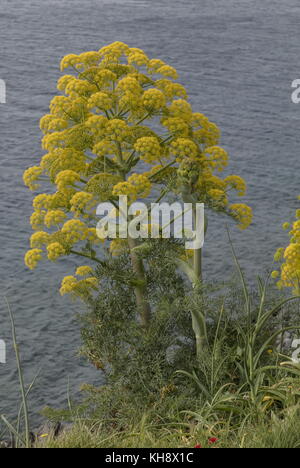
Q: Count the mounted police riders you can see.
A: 0